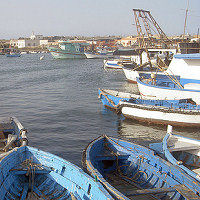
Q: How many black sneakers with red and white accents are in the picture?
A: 0